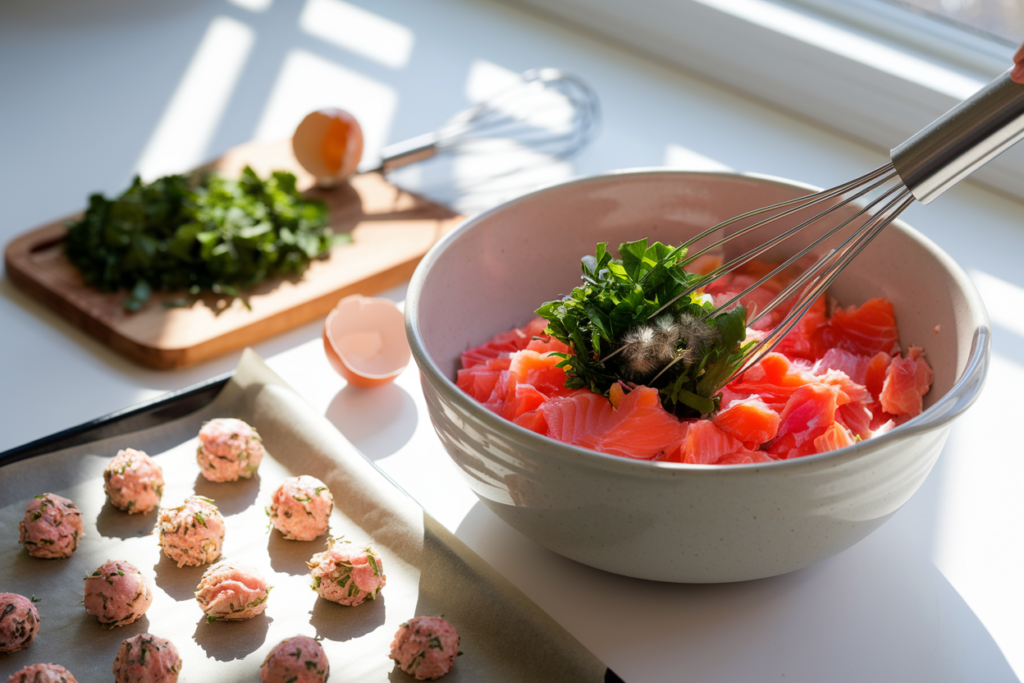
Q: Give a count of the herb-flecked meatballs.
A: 13